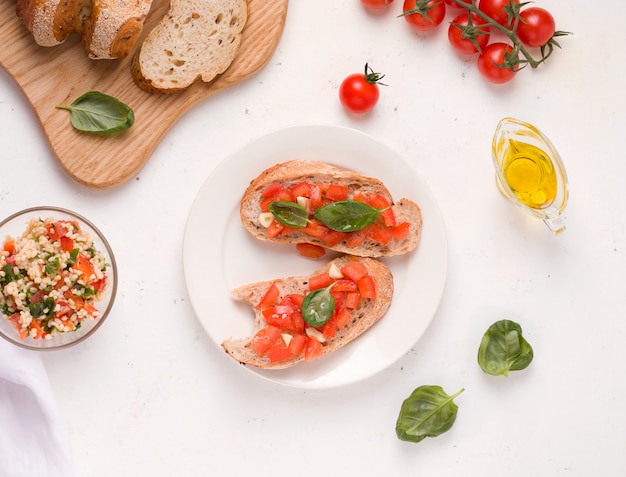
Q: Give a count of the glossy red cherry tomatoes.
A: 8